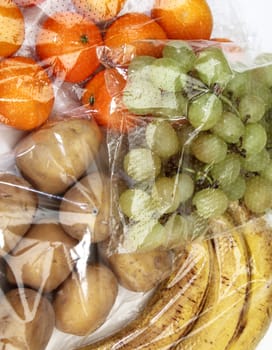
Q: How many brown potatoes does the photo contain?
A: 7